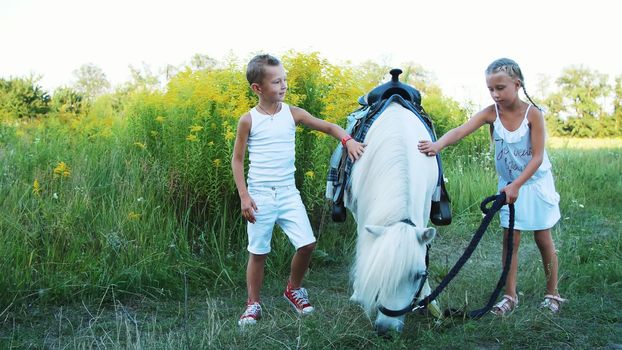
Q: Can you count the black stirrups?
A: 2